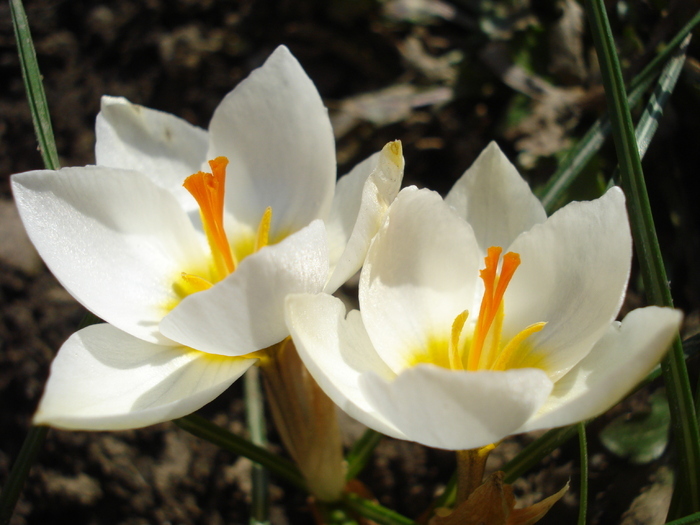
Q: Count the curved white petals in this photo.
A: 12